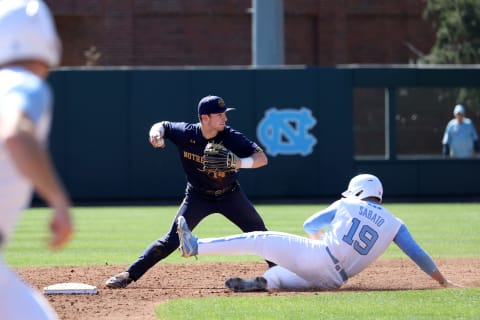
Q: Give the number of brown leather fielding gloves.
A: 1